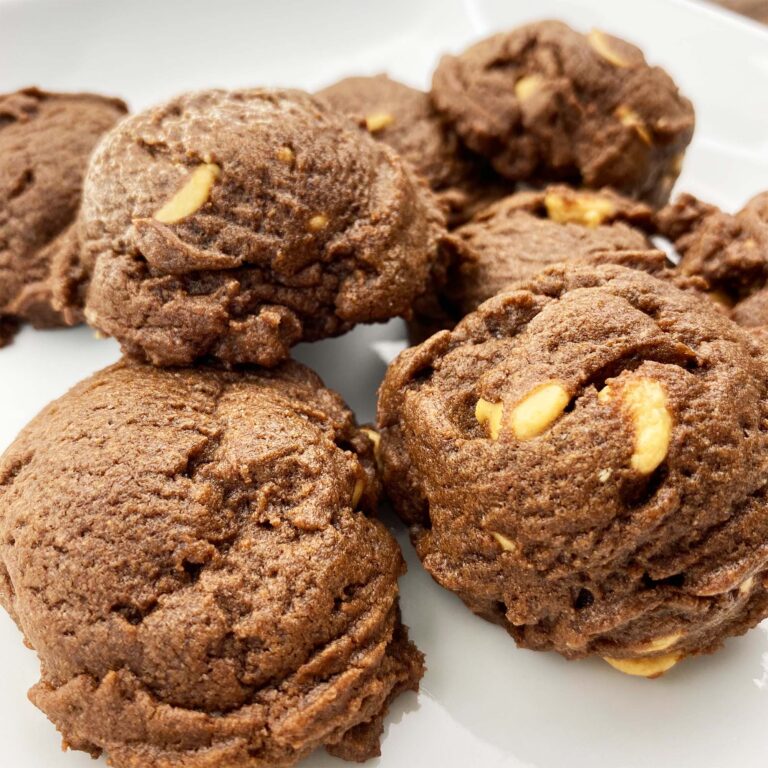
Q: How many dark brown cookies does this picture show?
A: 8